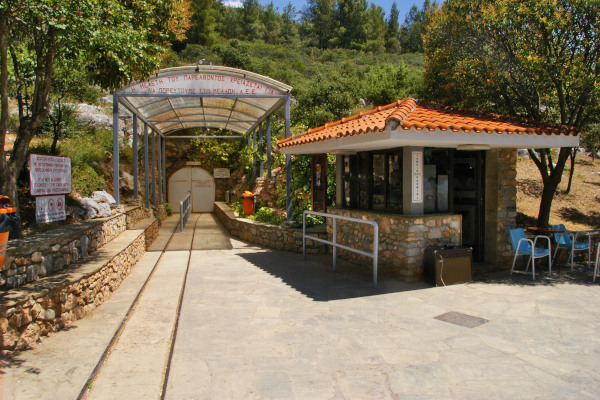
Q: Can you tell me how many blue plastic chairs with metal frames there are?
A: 2